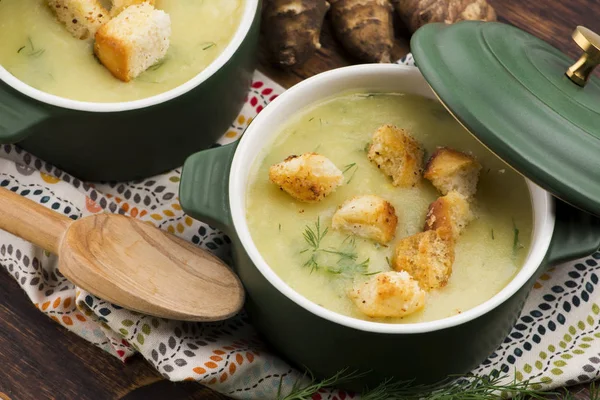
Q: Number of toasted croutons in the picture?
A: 10